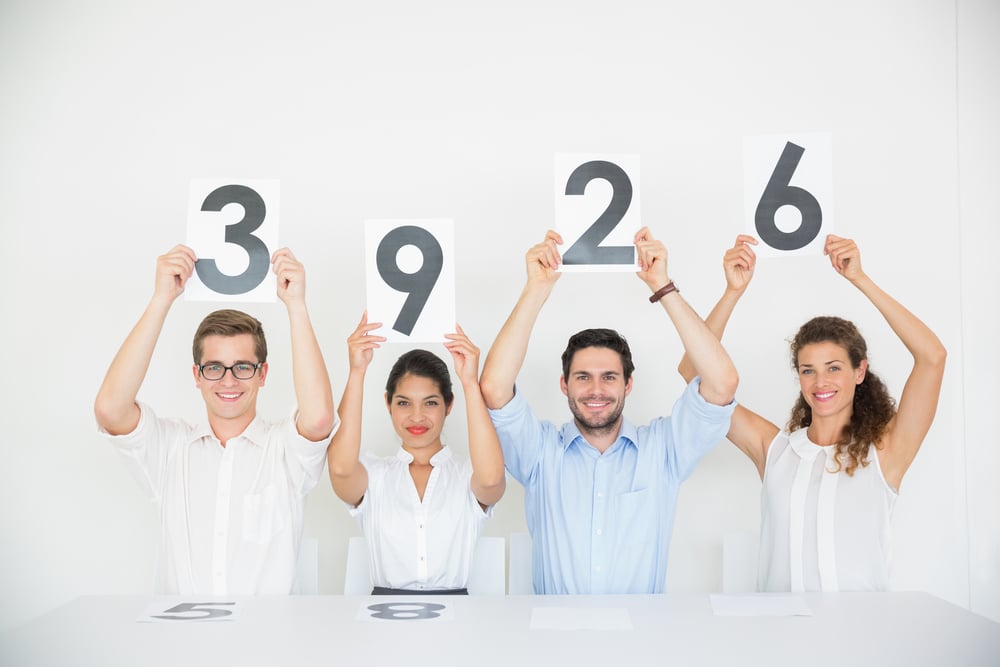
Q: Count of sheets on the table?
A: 4